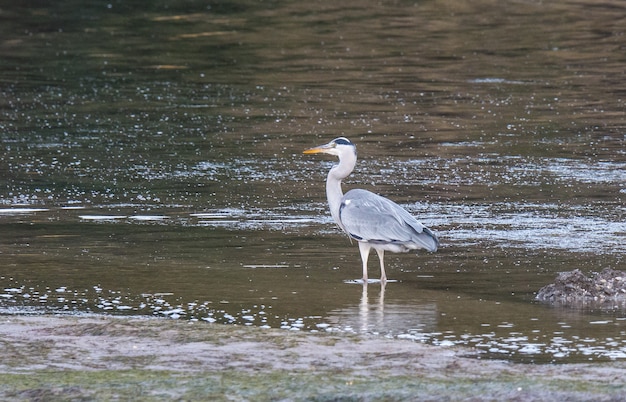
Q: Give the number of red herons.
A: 0